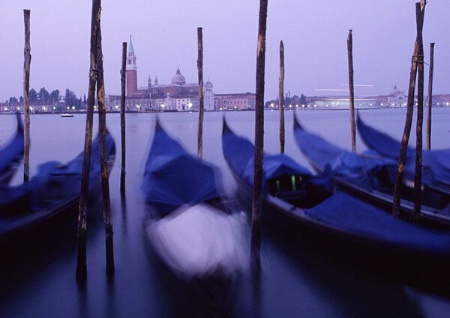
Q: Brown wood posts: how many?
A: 11